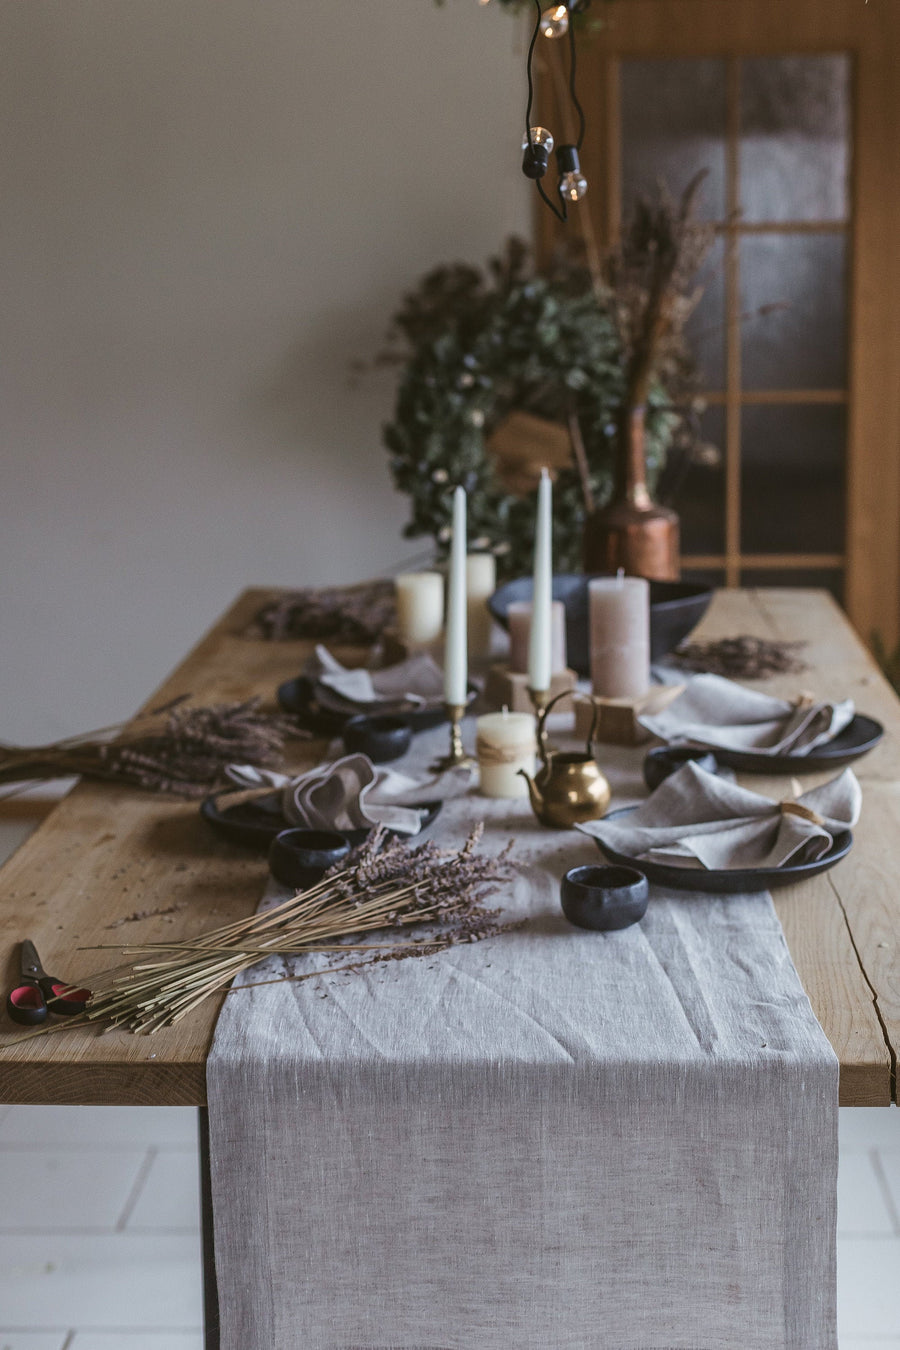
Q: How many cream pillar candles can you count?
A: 3